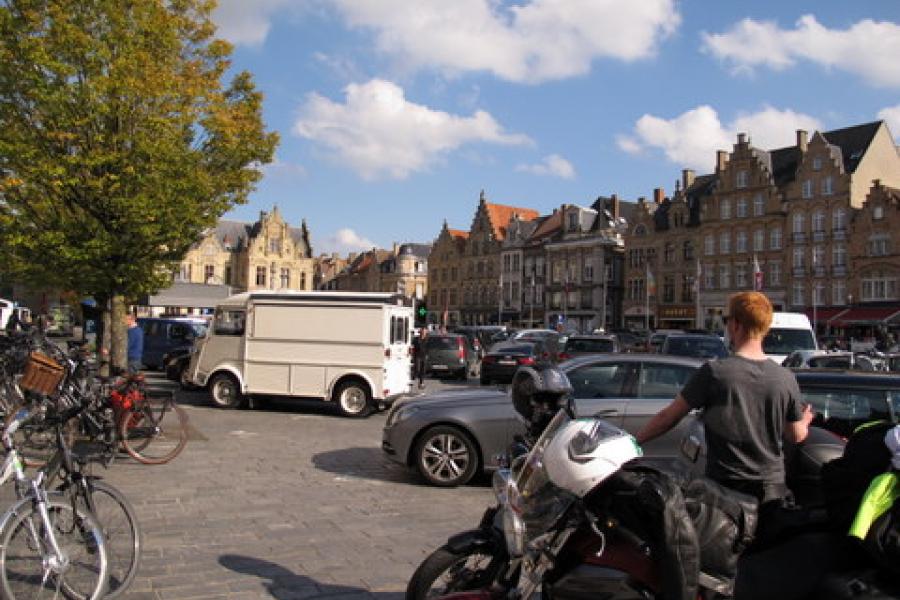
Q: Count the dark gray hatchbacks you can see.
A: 1